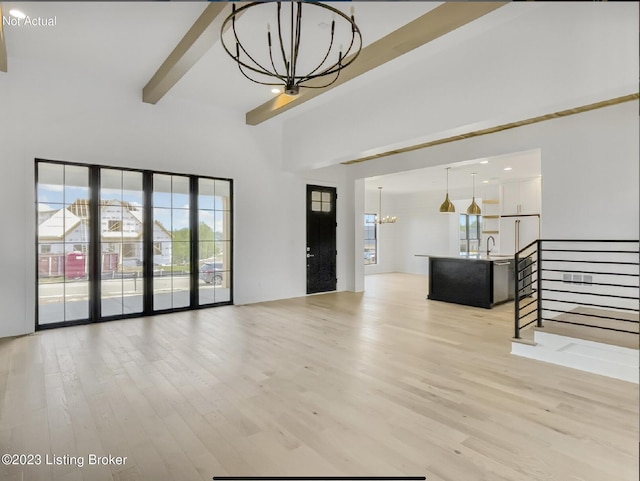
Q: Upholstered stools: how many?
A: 0